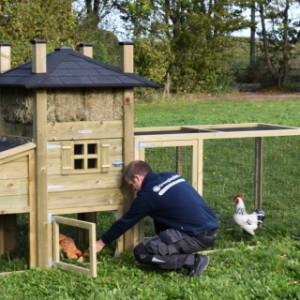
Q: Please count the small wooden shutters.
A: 2